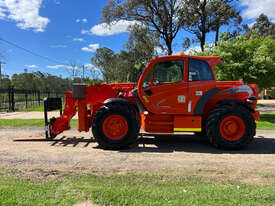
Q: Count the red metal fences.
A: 0